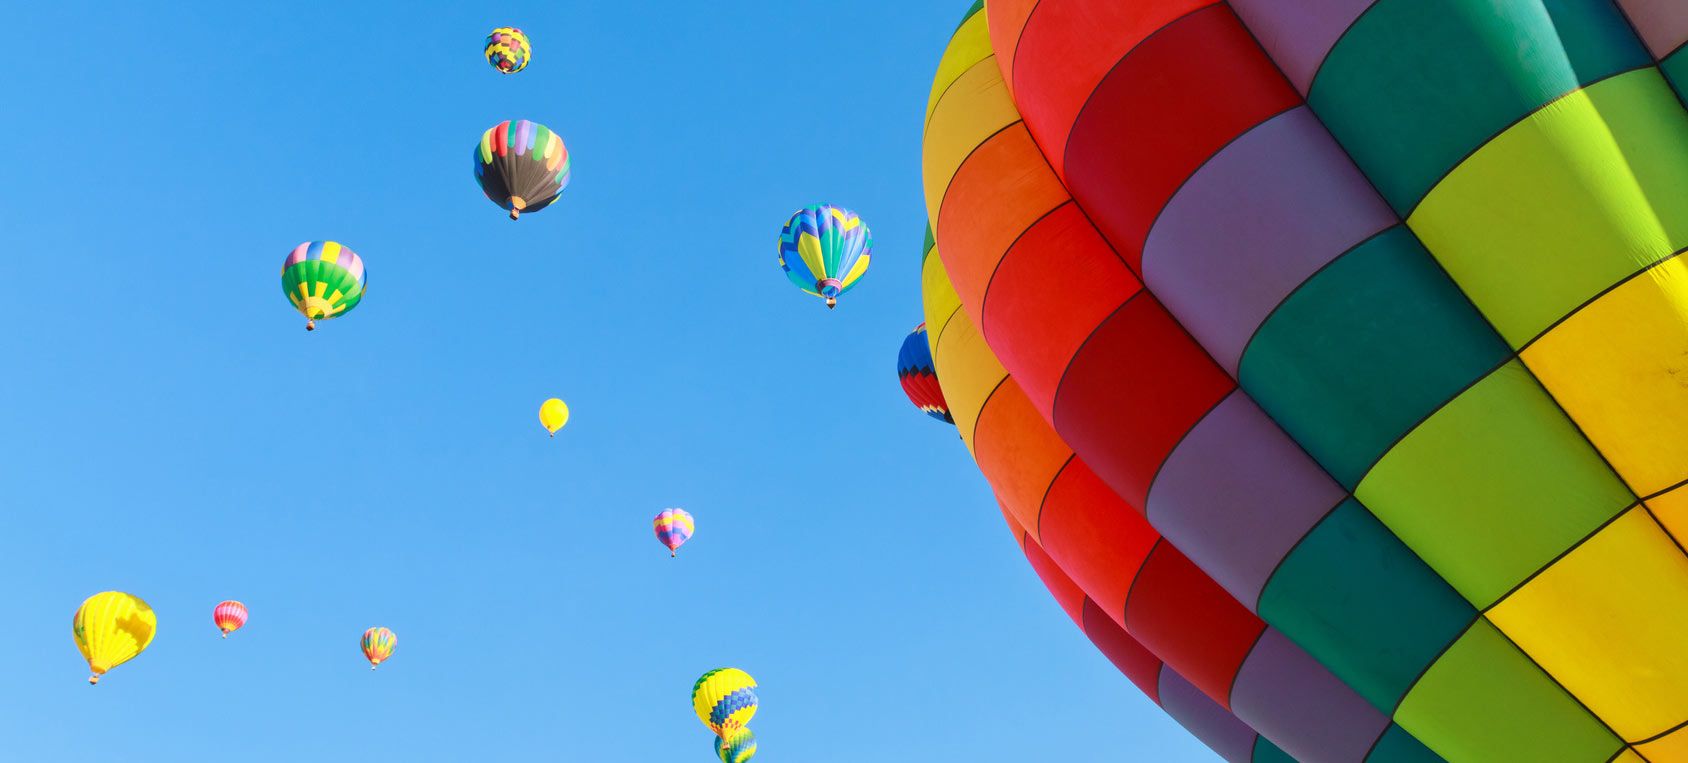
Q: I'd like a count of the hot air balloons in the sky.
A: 13